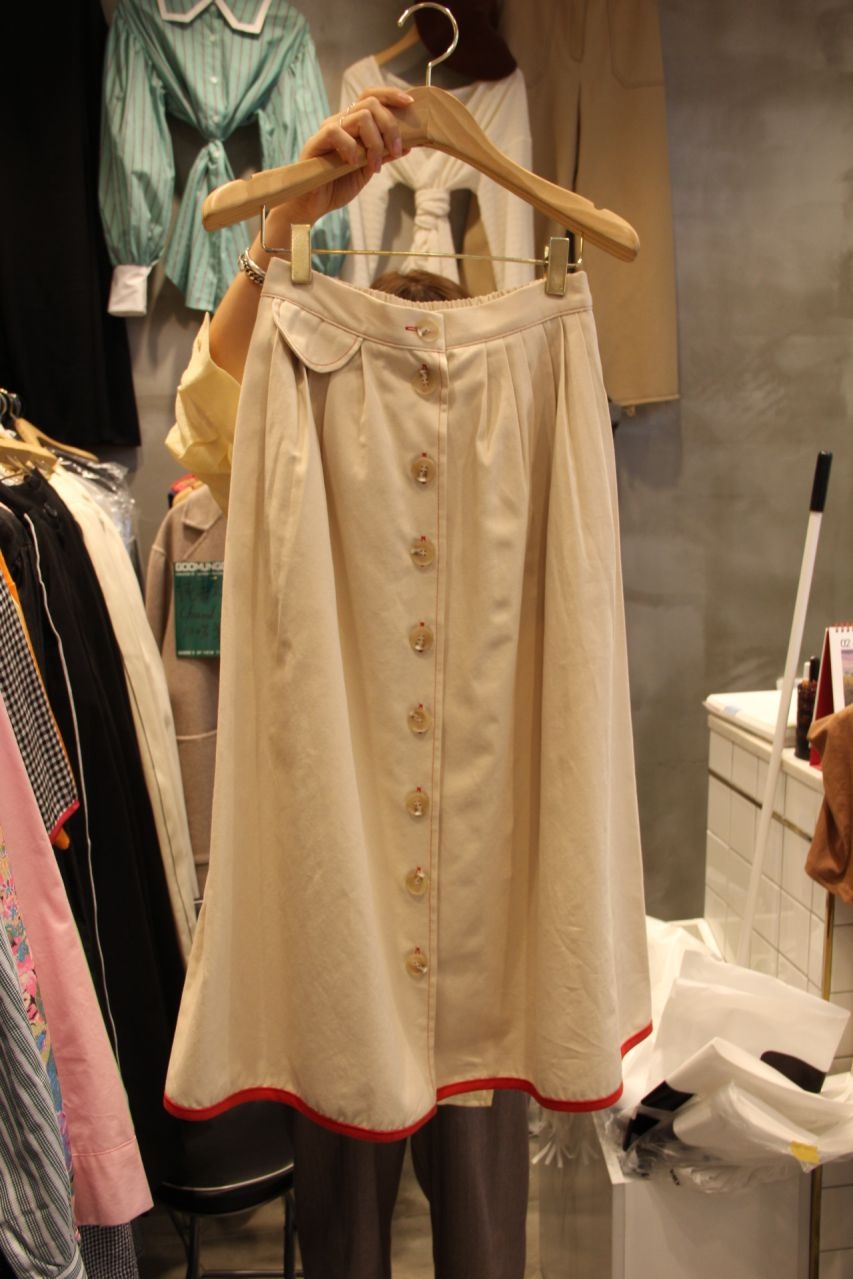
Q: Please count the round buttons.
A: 9